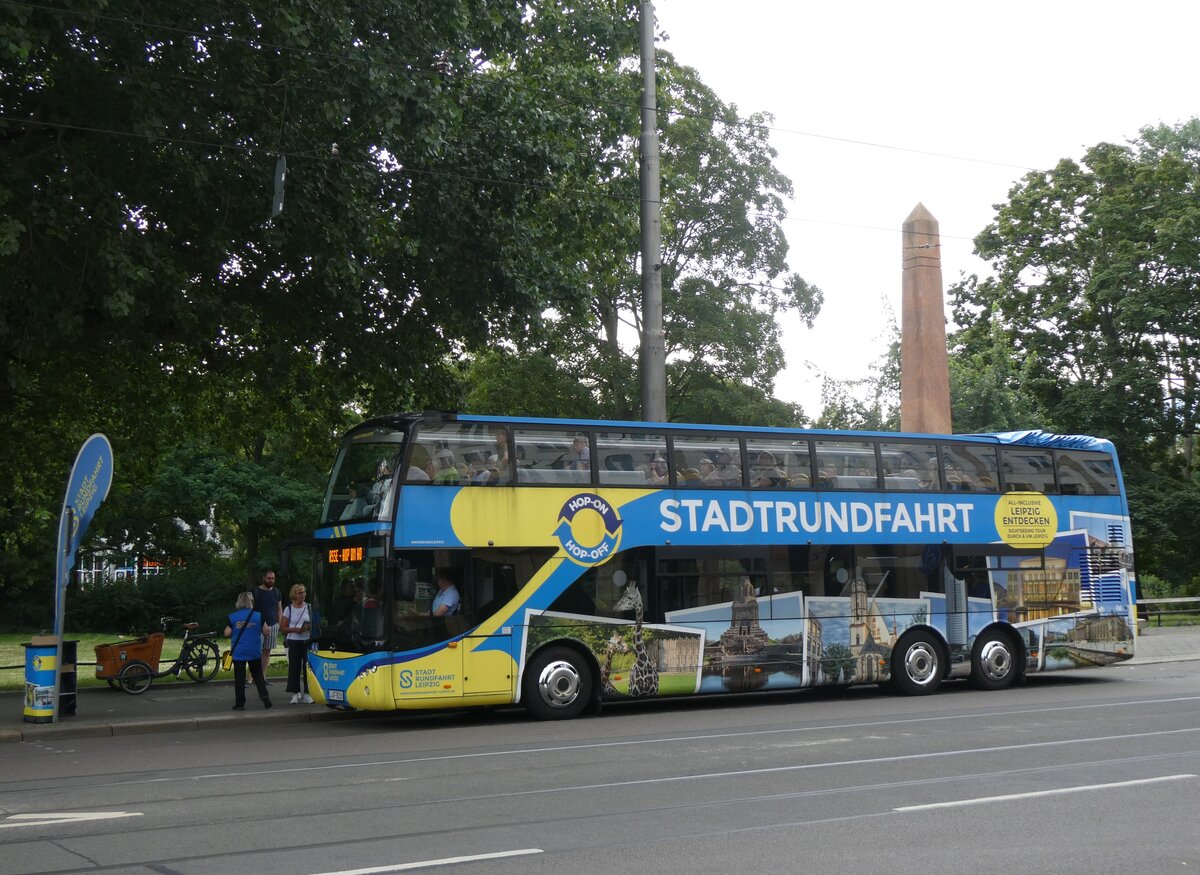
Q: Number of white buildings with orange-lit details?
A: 1